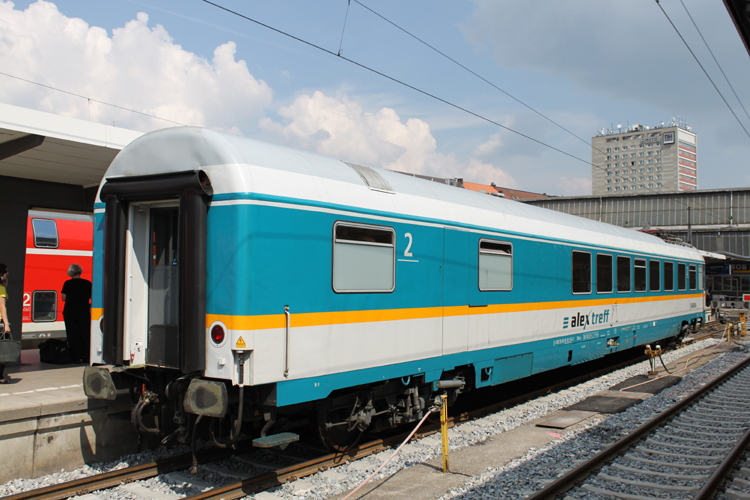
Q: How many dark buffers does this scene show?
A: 2